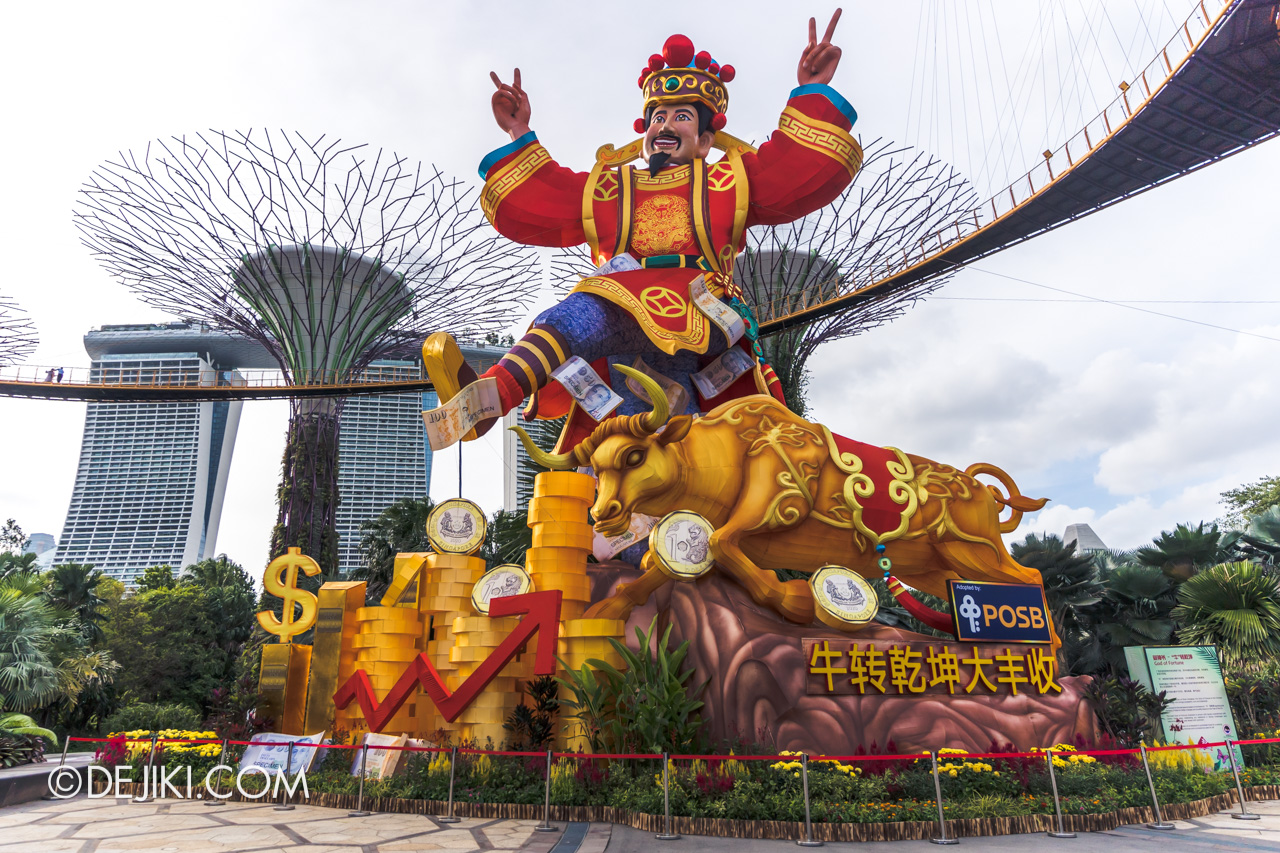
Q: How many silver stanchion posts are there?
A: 13